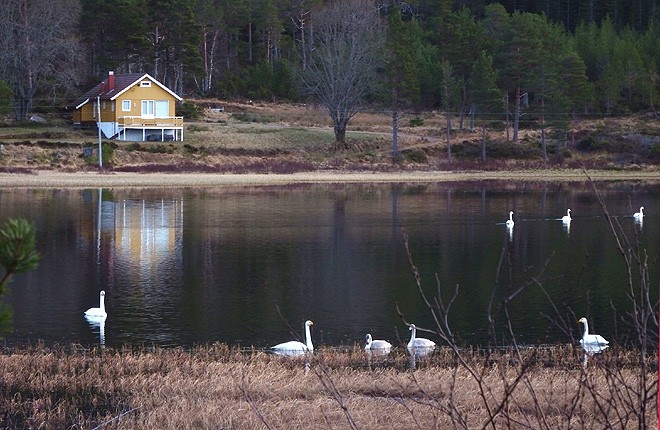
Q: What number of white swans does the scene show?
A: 8